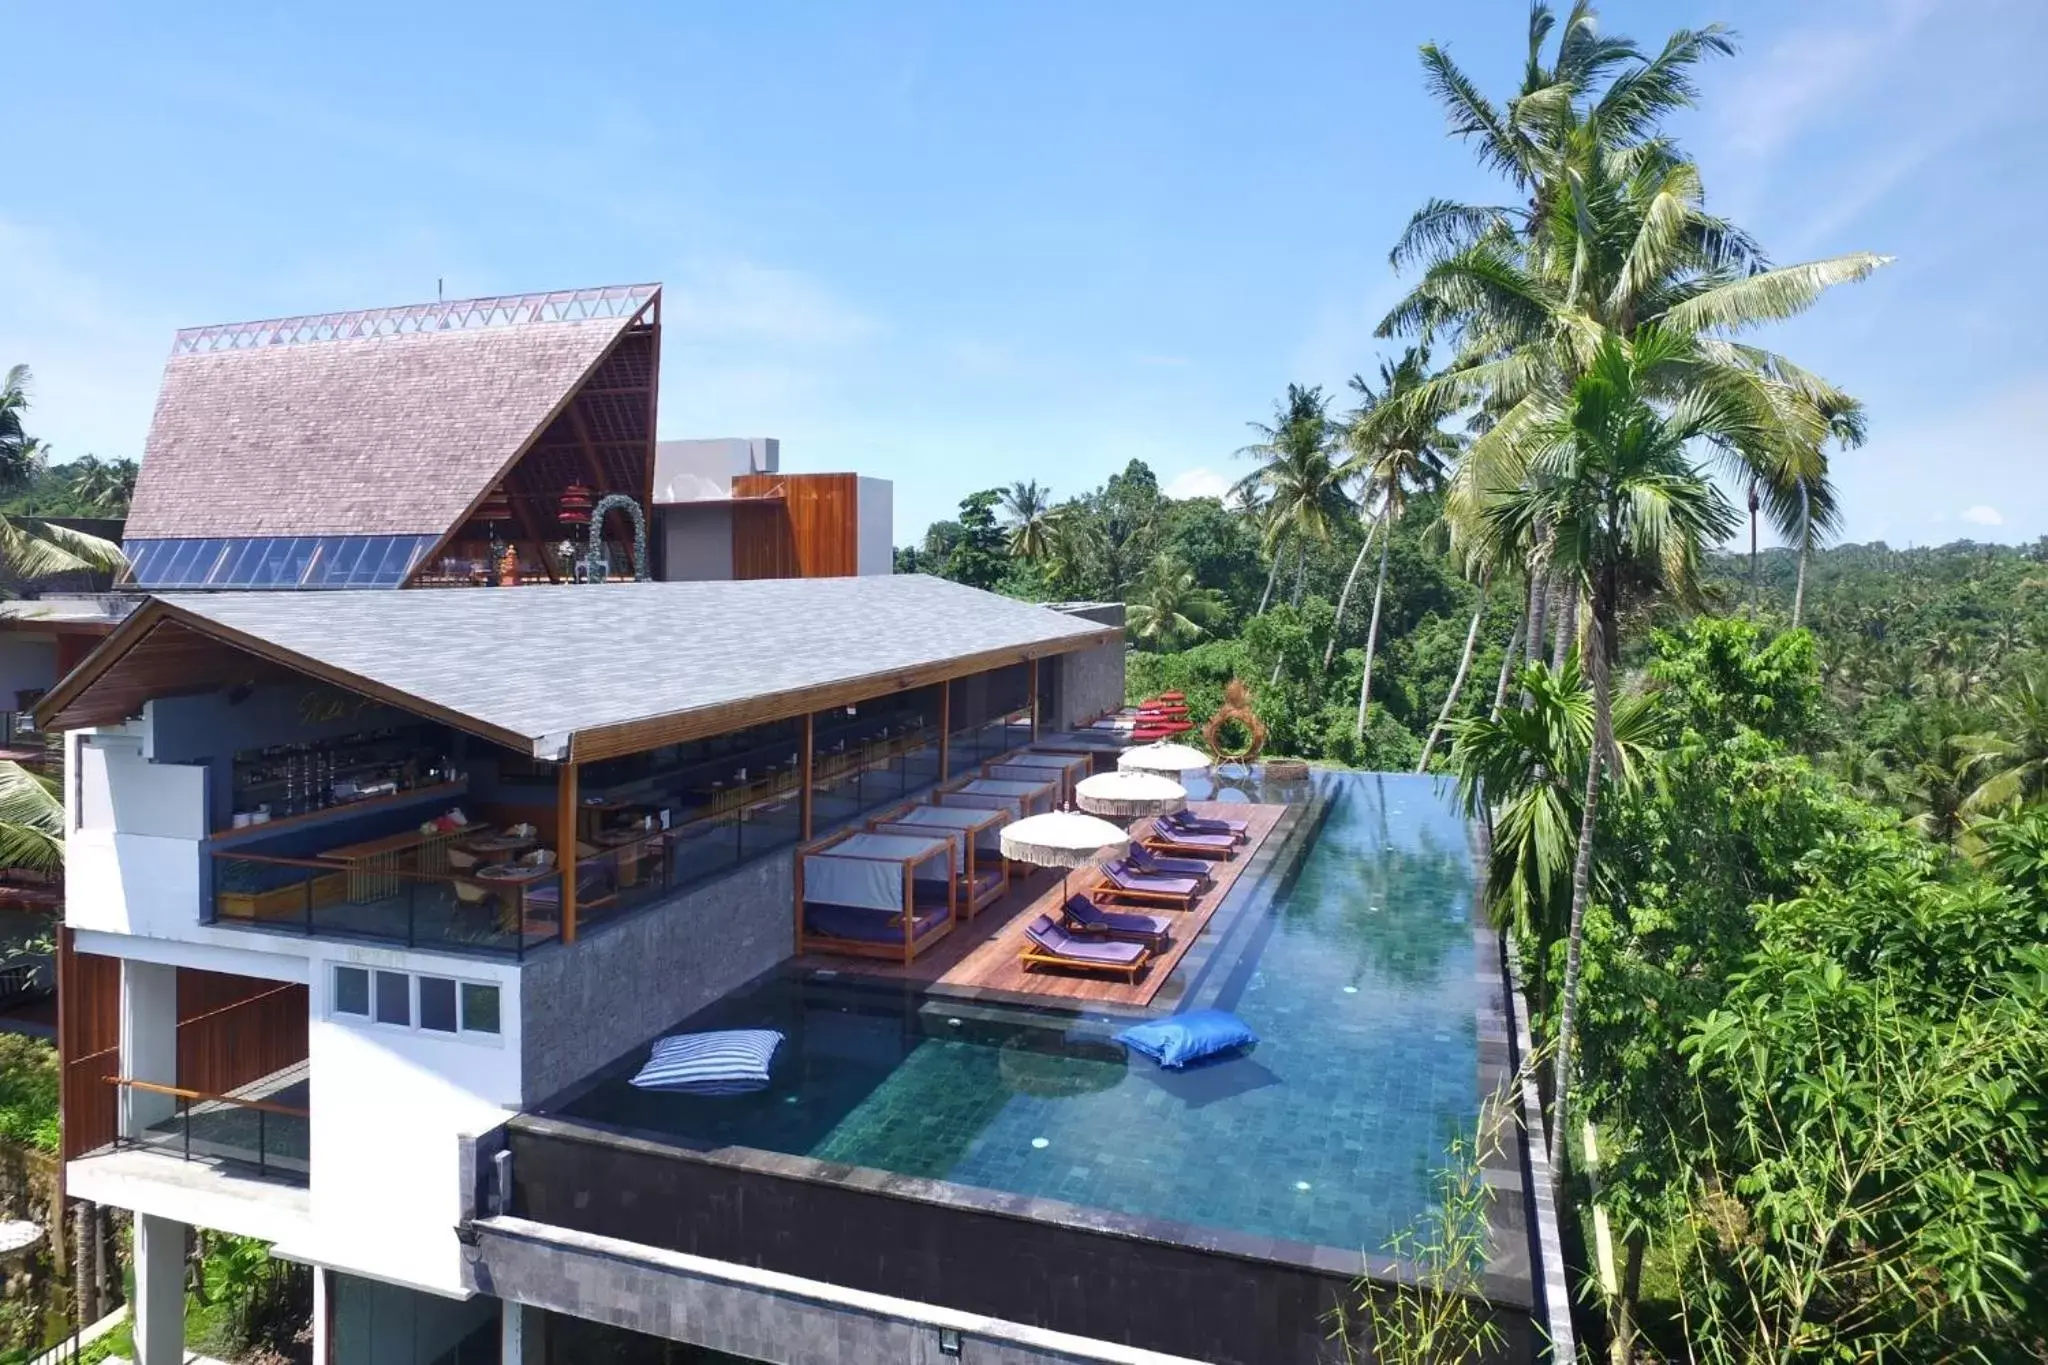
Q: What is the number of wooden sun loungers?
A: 6